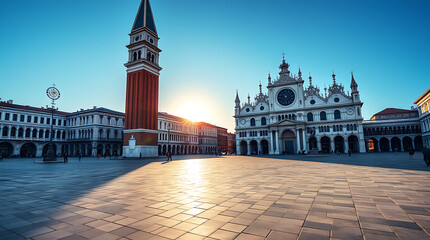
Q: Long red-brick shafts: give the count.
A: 1